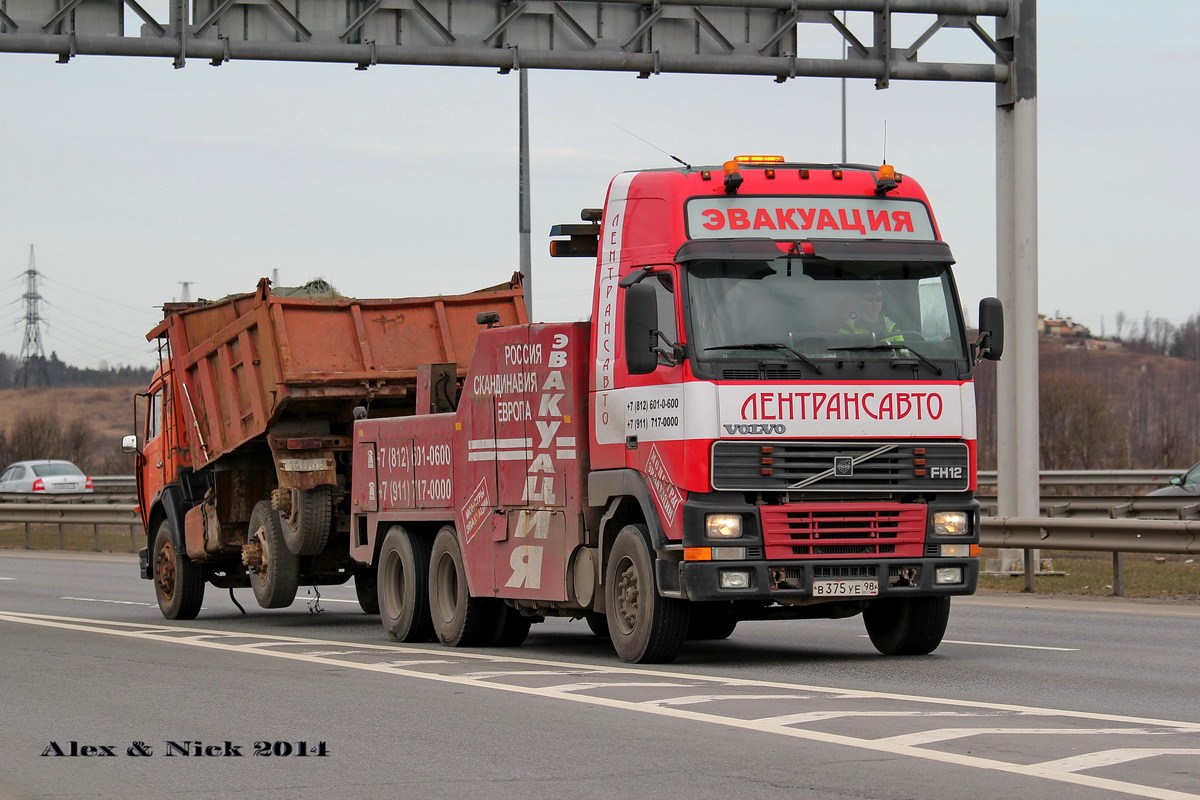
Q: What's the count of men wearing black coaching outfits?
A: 0